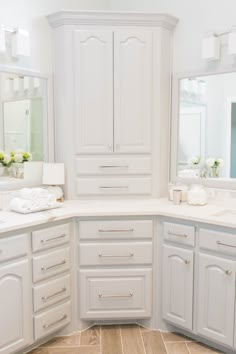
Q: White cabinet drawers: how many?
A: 12